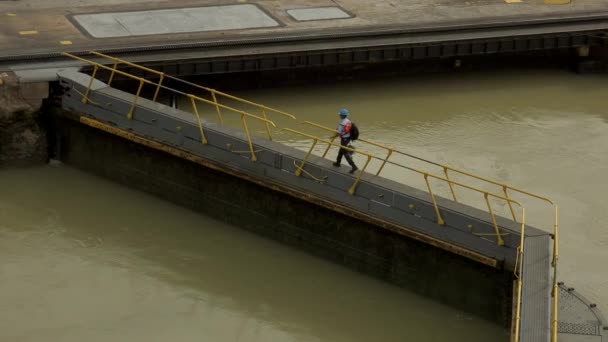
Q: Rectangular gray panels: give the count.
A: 2